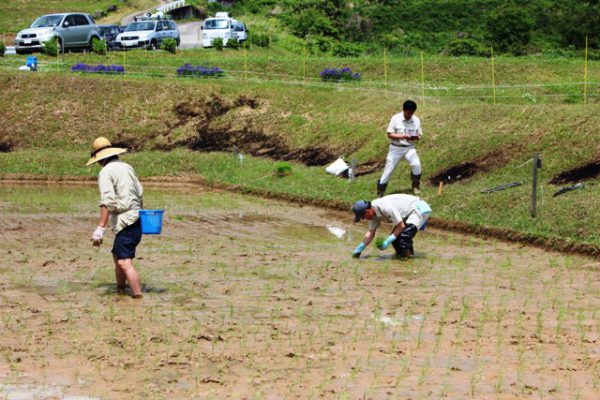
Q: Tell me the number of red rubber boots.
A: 0